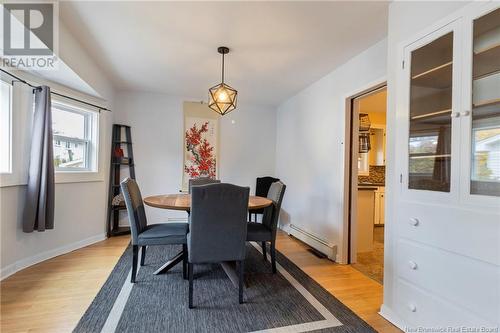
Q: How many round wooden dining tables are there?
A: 1